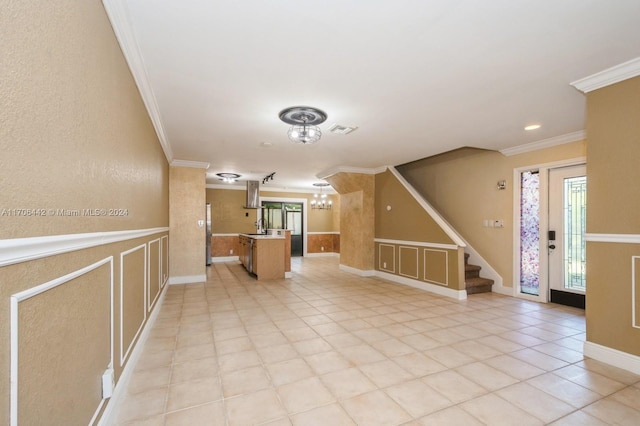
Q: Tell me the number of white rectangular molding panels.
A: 8